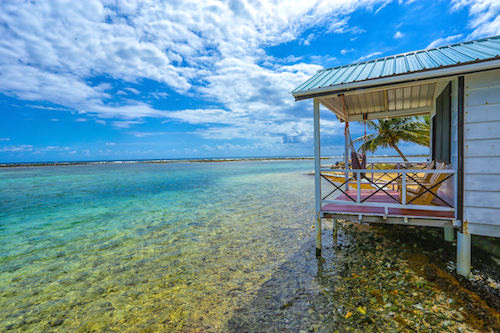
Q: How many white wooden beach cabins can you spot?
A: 1